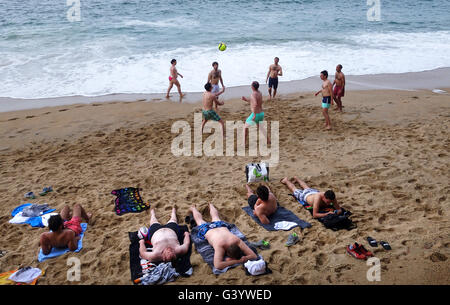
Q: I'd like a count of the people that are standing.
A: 7